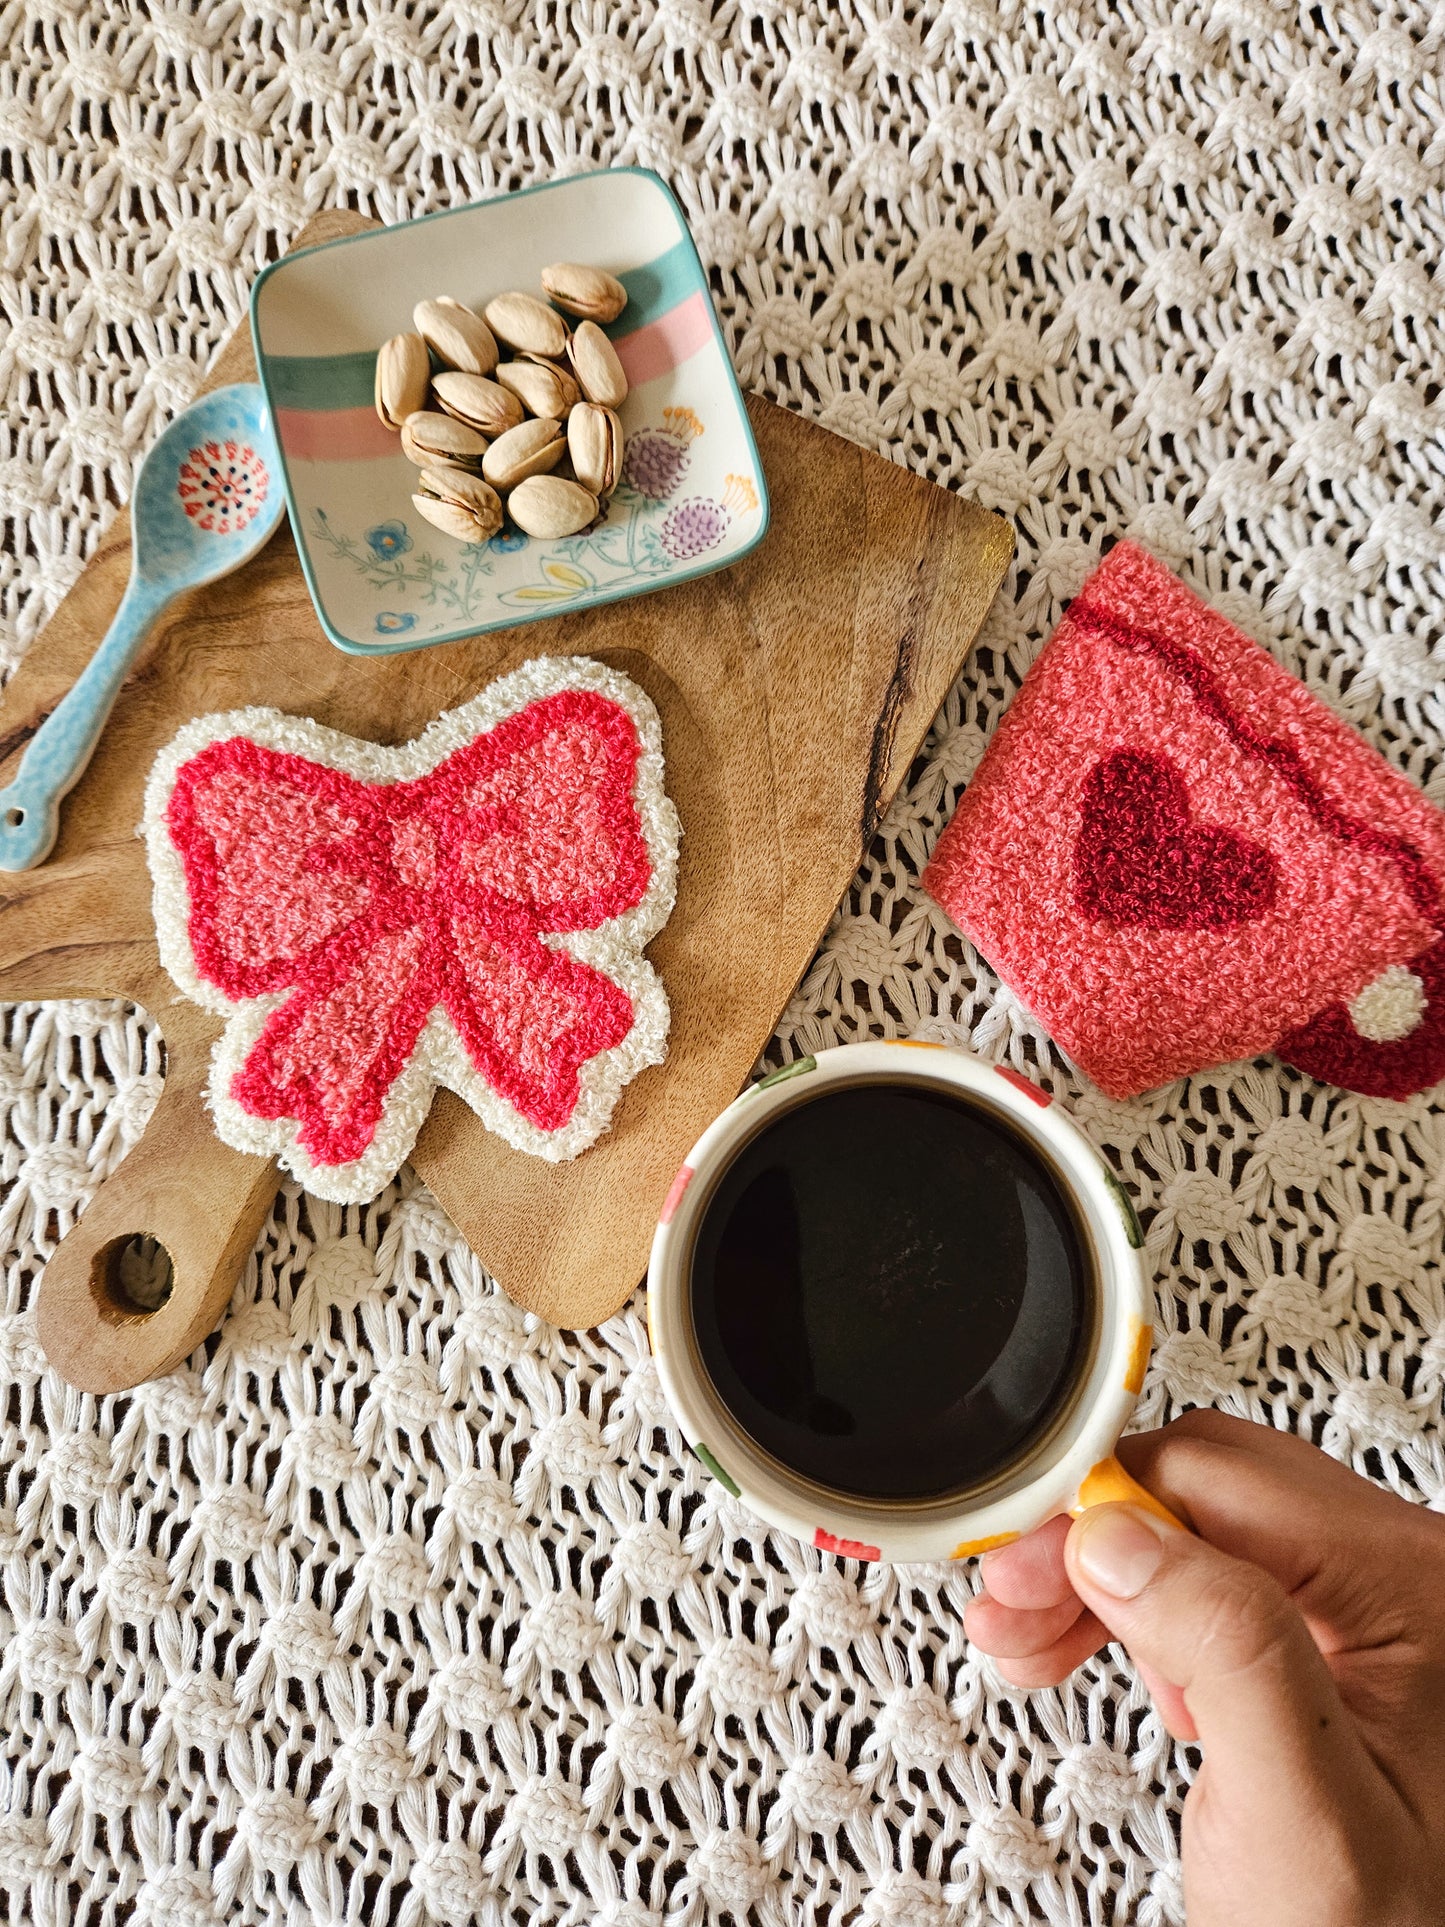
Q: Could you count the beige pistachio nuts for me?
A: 12